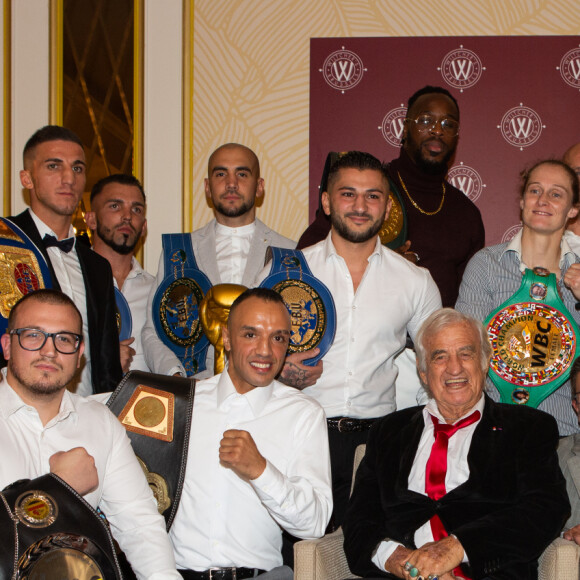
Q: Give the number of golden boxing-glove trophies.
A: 1